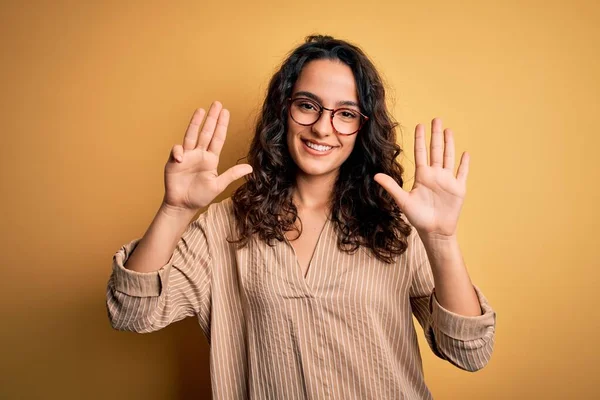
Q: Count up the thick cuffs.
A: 2